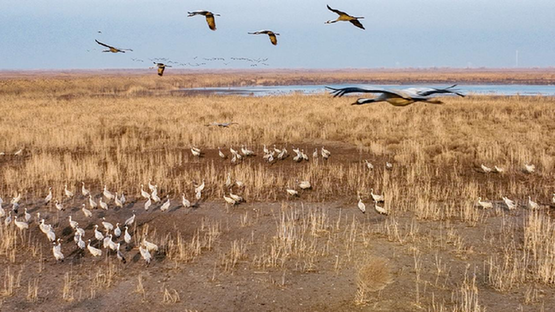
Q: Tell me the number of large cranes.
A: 6